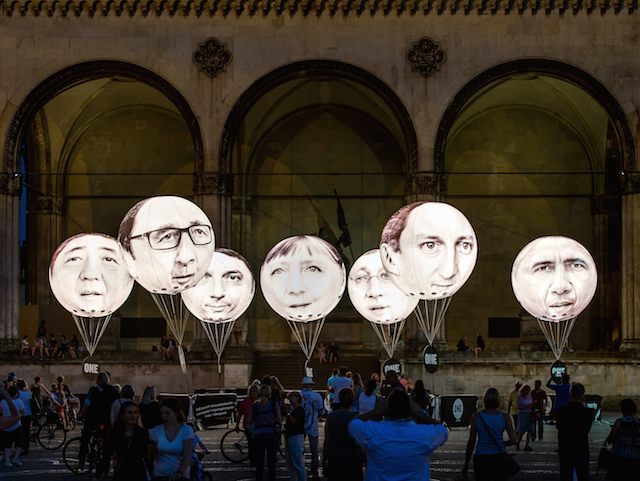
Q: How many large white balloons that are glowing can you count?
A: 7